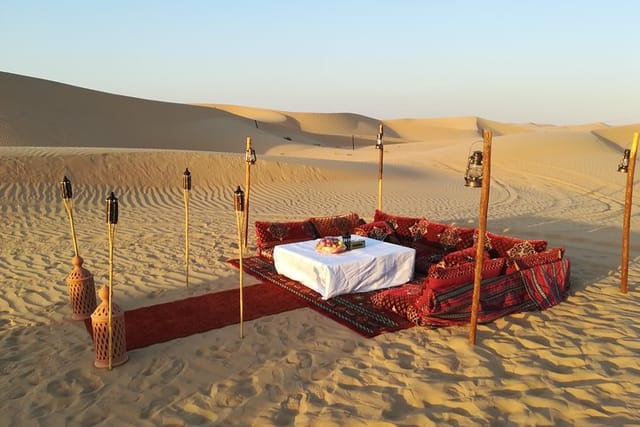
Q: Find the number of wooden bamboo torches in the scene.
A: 4